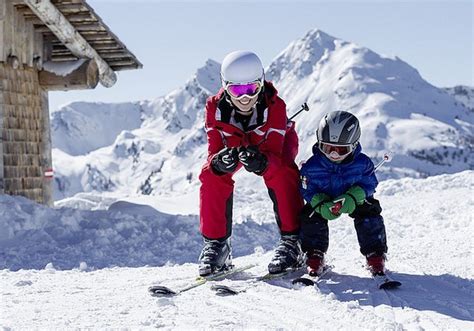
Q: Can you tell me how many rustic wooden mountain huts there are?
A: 1